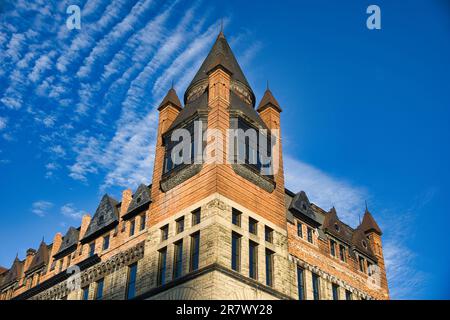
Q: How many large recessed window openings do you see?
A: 2